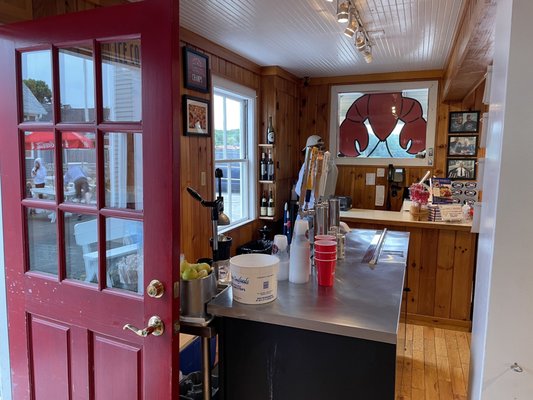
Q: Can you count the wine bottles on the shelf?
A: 5